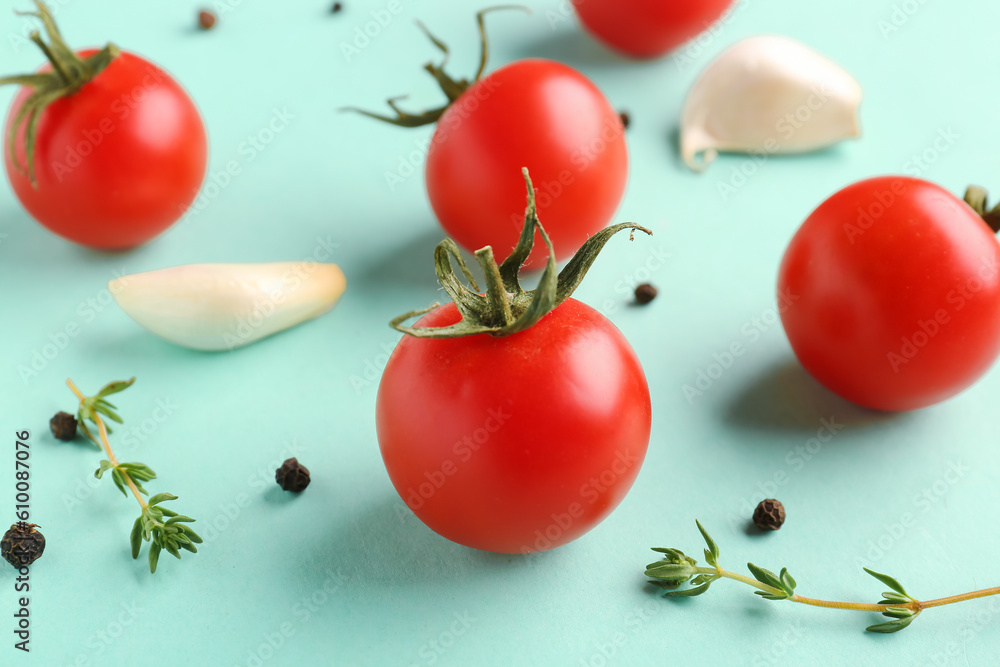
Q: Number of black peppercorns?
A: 8